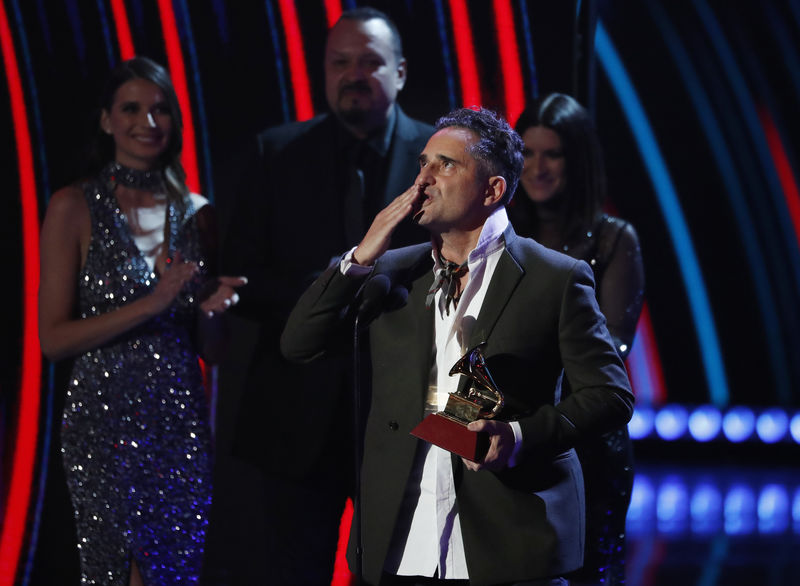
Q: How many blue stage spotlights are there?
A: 6